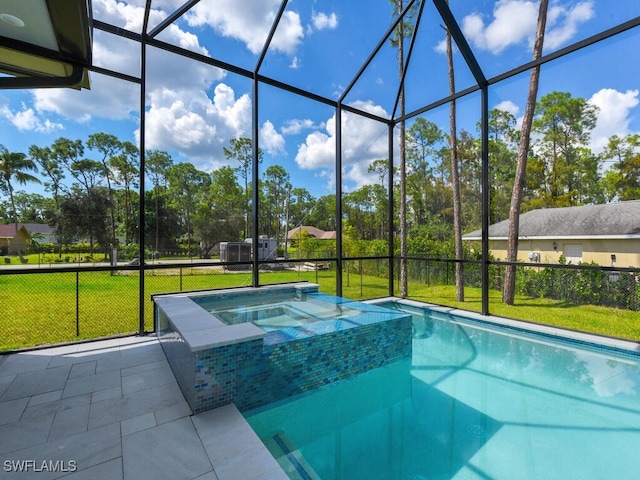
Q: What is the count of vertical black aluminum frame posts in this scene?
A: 5